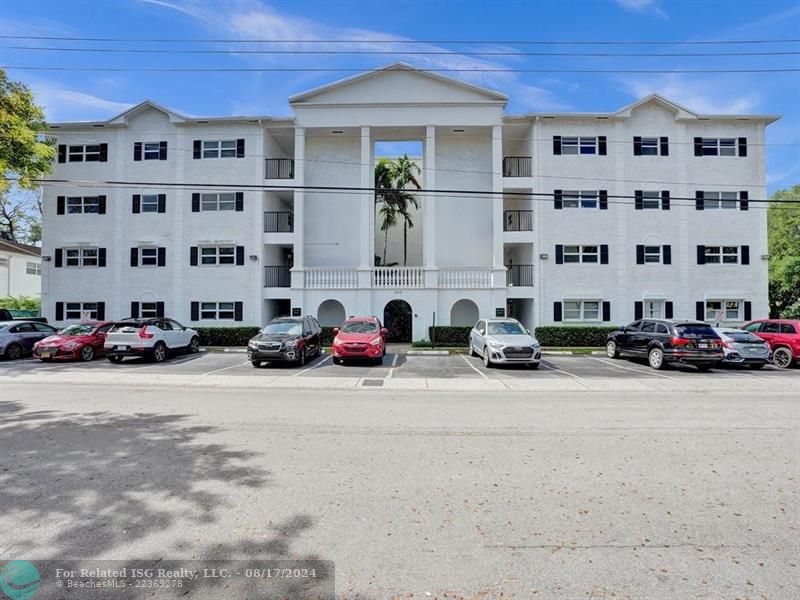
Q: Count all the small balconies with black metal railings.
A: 6